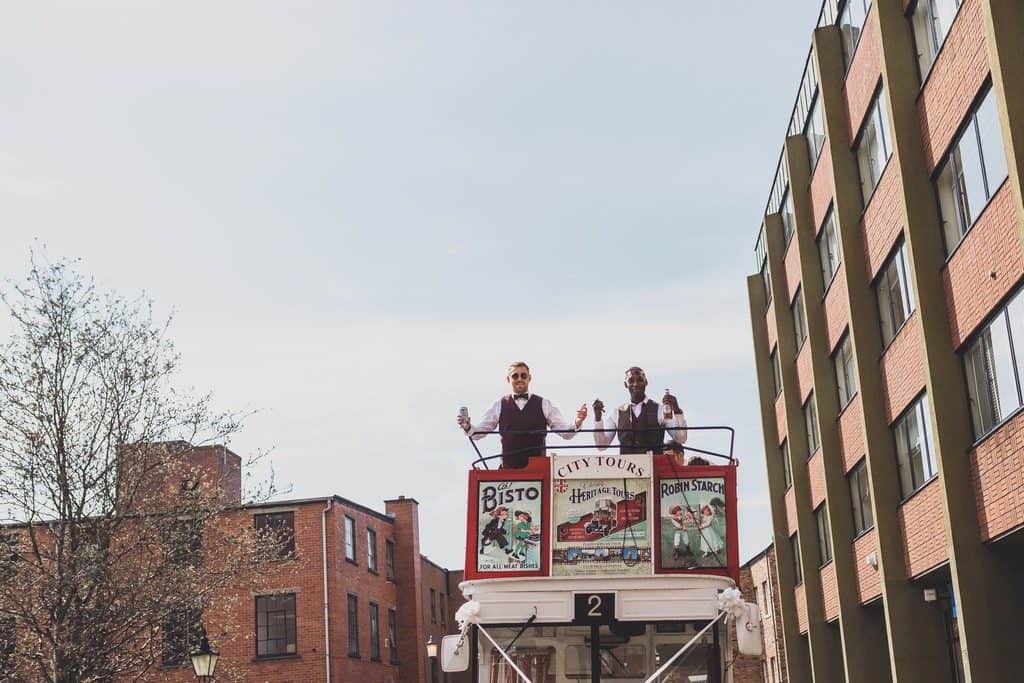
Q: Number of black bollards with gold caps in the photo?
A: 0